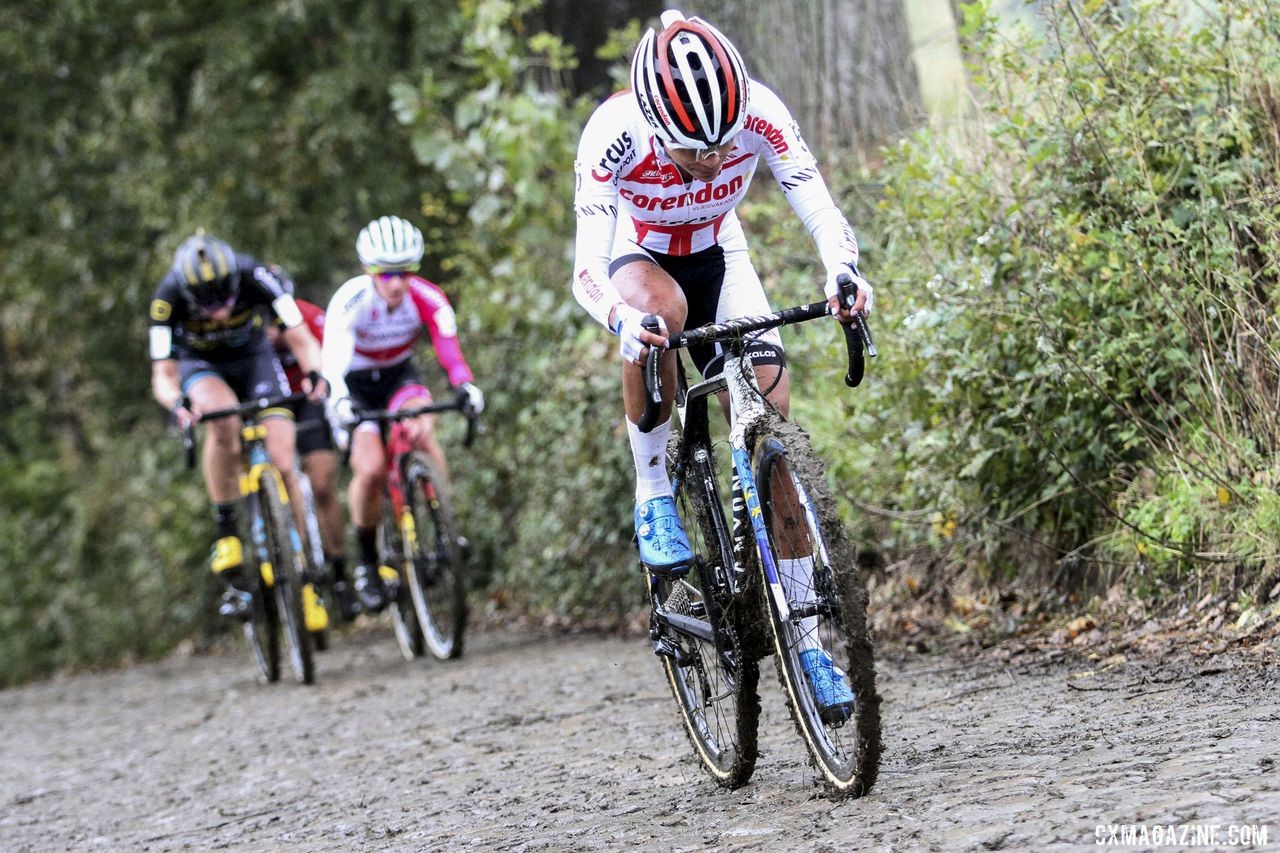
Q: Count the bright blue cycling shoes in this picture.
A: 2